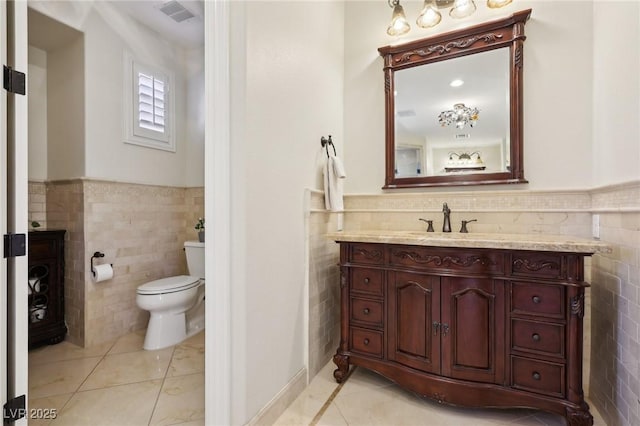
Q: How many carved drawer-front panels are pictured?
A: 3